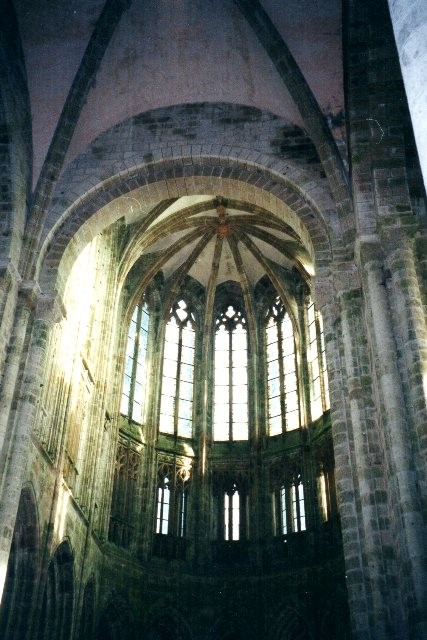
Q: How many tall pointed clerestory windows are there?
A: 5